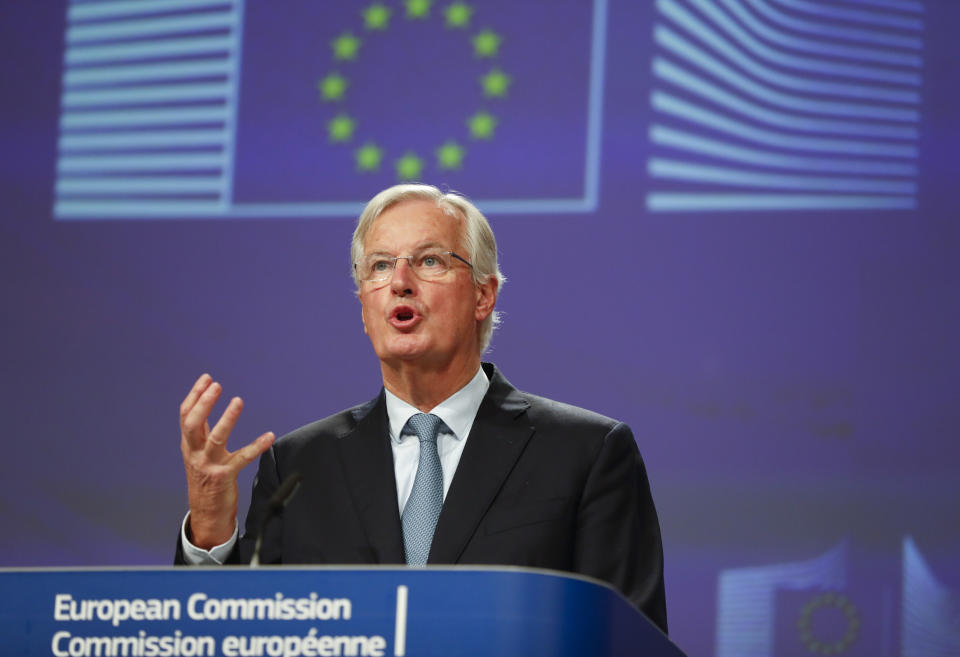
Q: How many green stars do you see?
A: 12